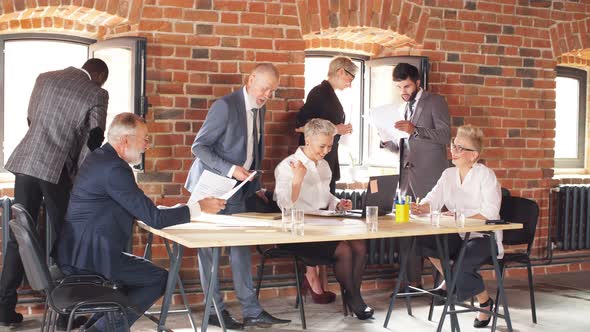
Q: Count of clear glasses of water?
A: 5